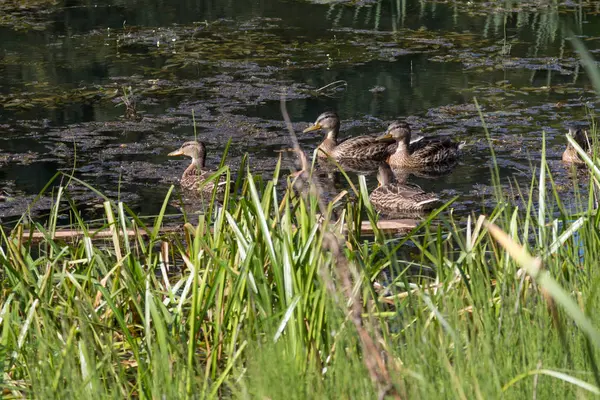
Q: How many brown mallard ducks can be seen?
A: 5